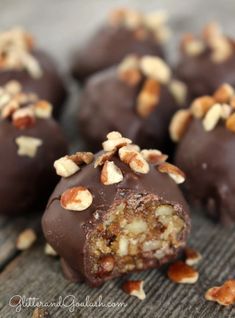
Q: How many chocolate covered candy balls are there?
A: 7